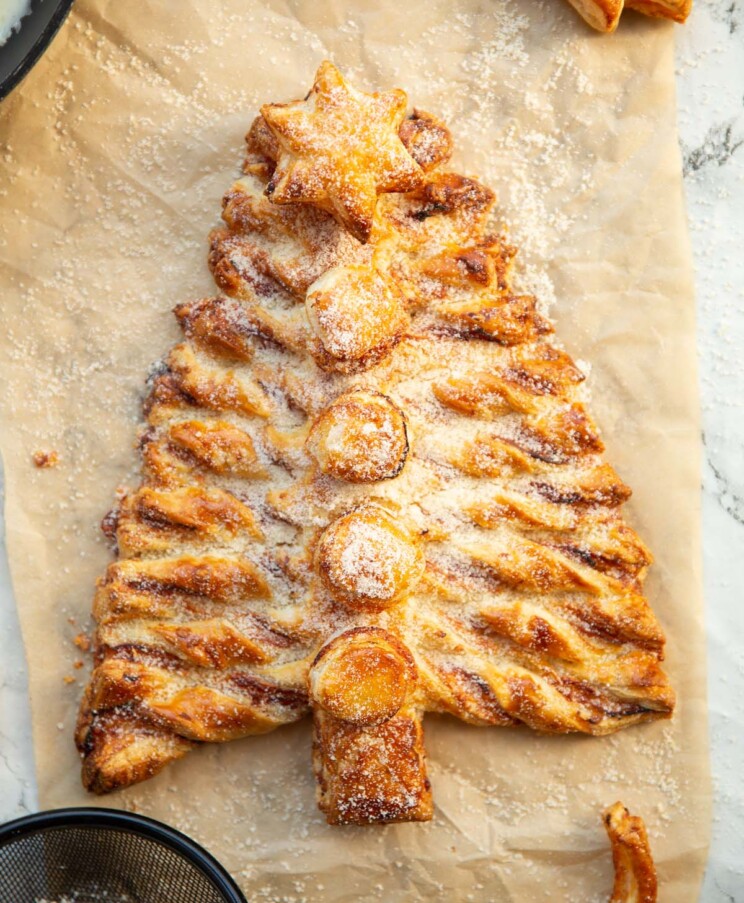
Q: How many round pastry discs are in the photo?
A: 4